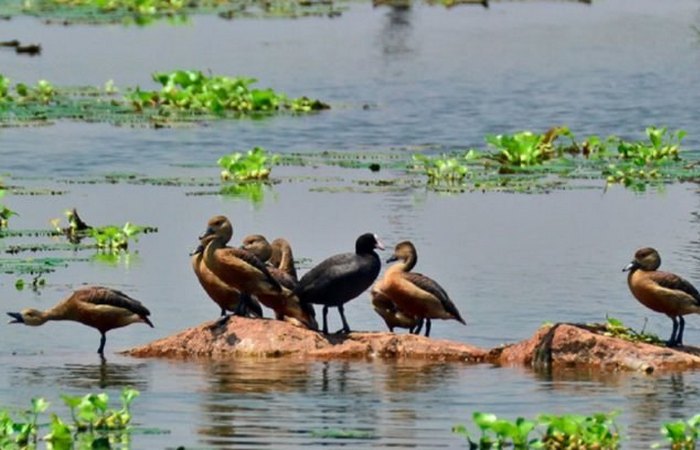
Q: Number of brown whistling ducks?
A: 8